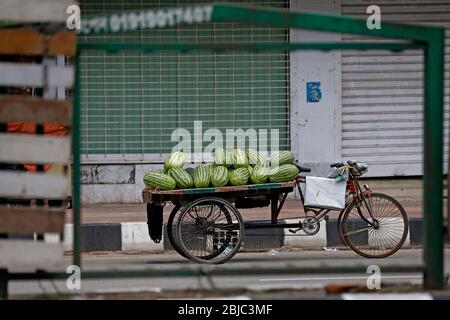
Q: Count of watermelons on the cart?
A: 12